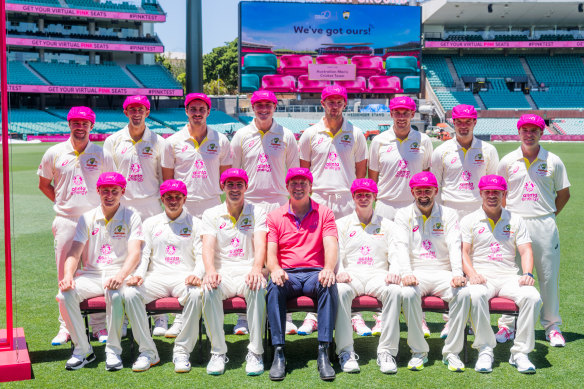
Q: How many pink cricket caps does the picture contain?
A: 15